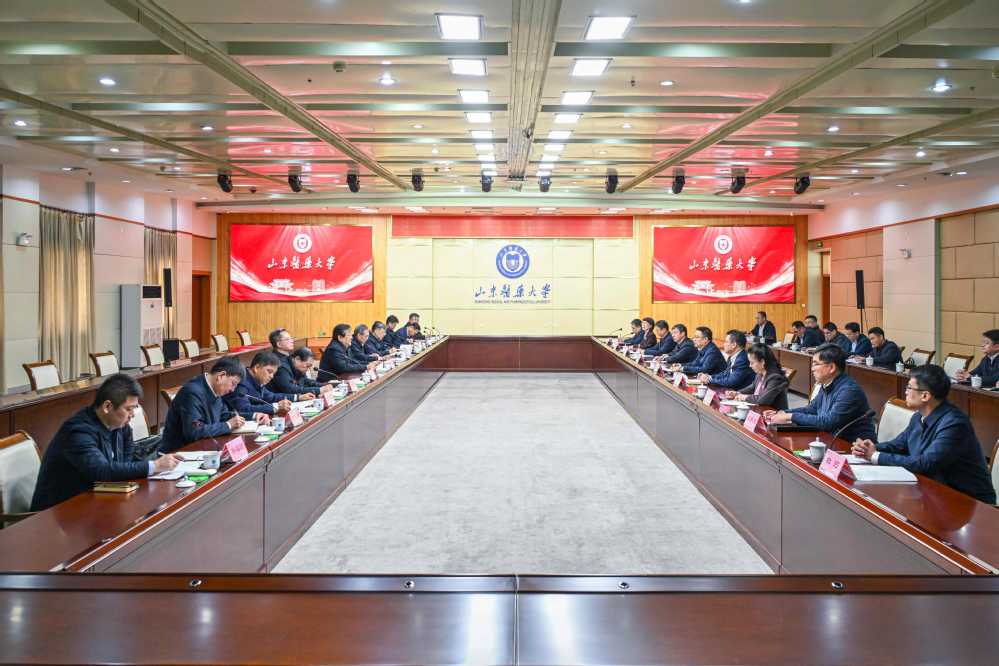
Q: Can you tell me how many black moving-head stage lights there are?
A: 10